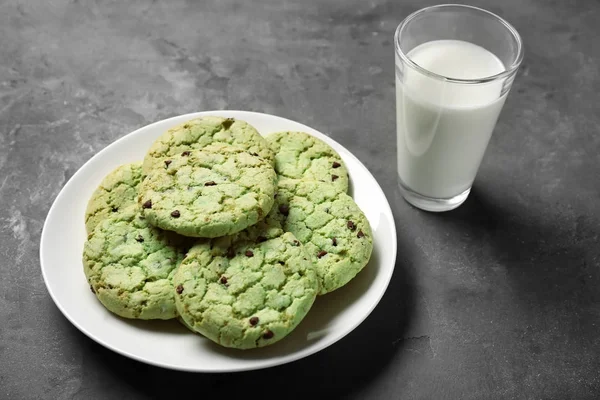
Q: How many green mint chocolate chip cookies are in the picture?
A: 7